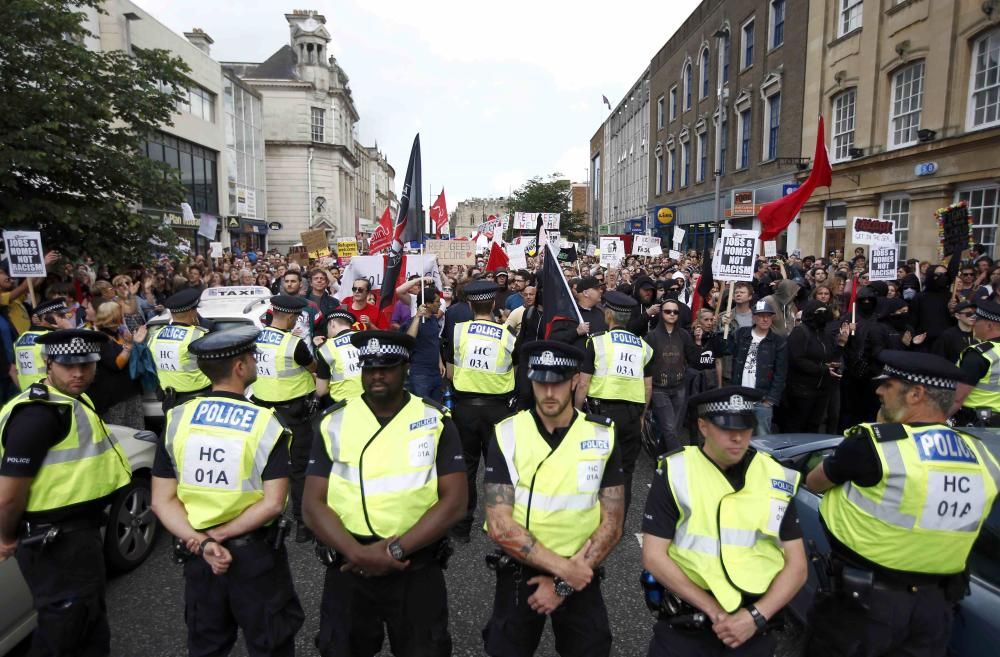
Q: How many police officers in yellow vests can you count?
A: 13